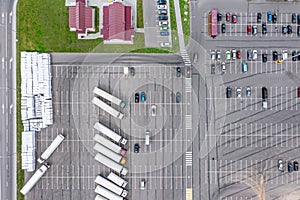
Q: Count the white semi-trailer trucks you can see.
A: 12